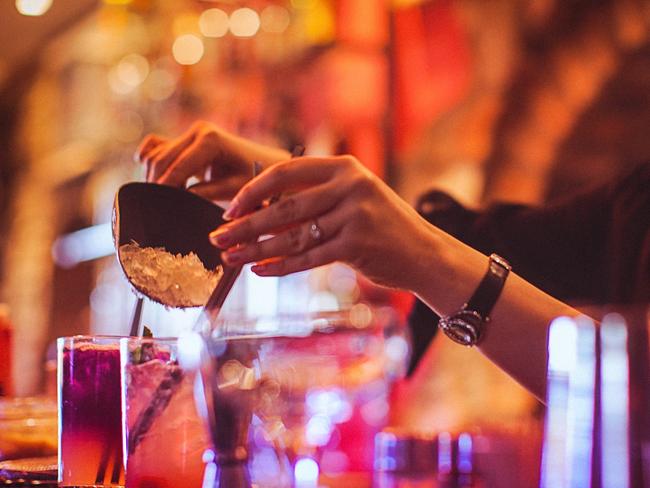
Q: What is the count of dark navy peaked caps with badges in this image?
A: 0